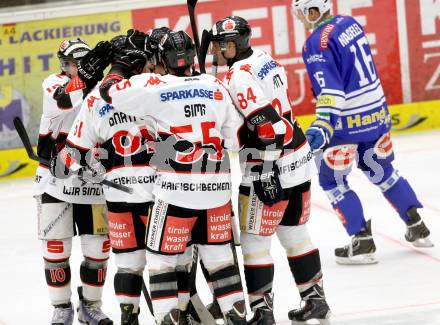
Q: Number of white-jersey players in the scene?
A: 5